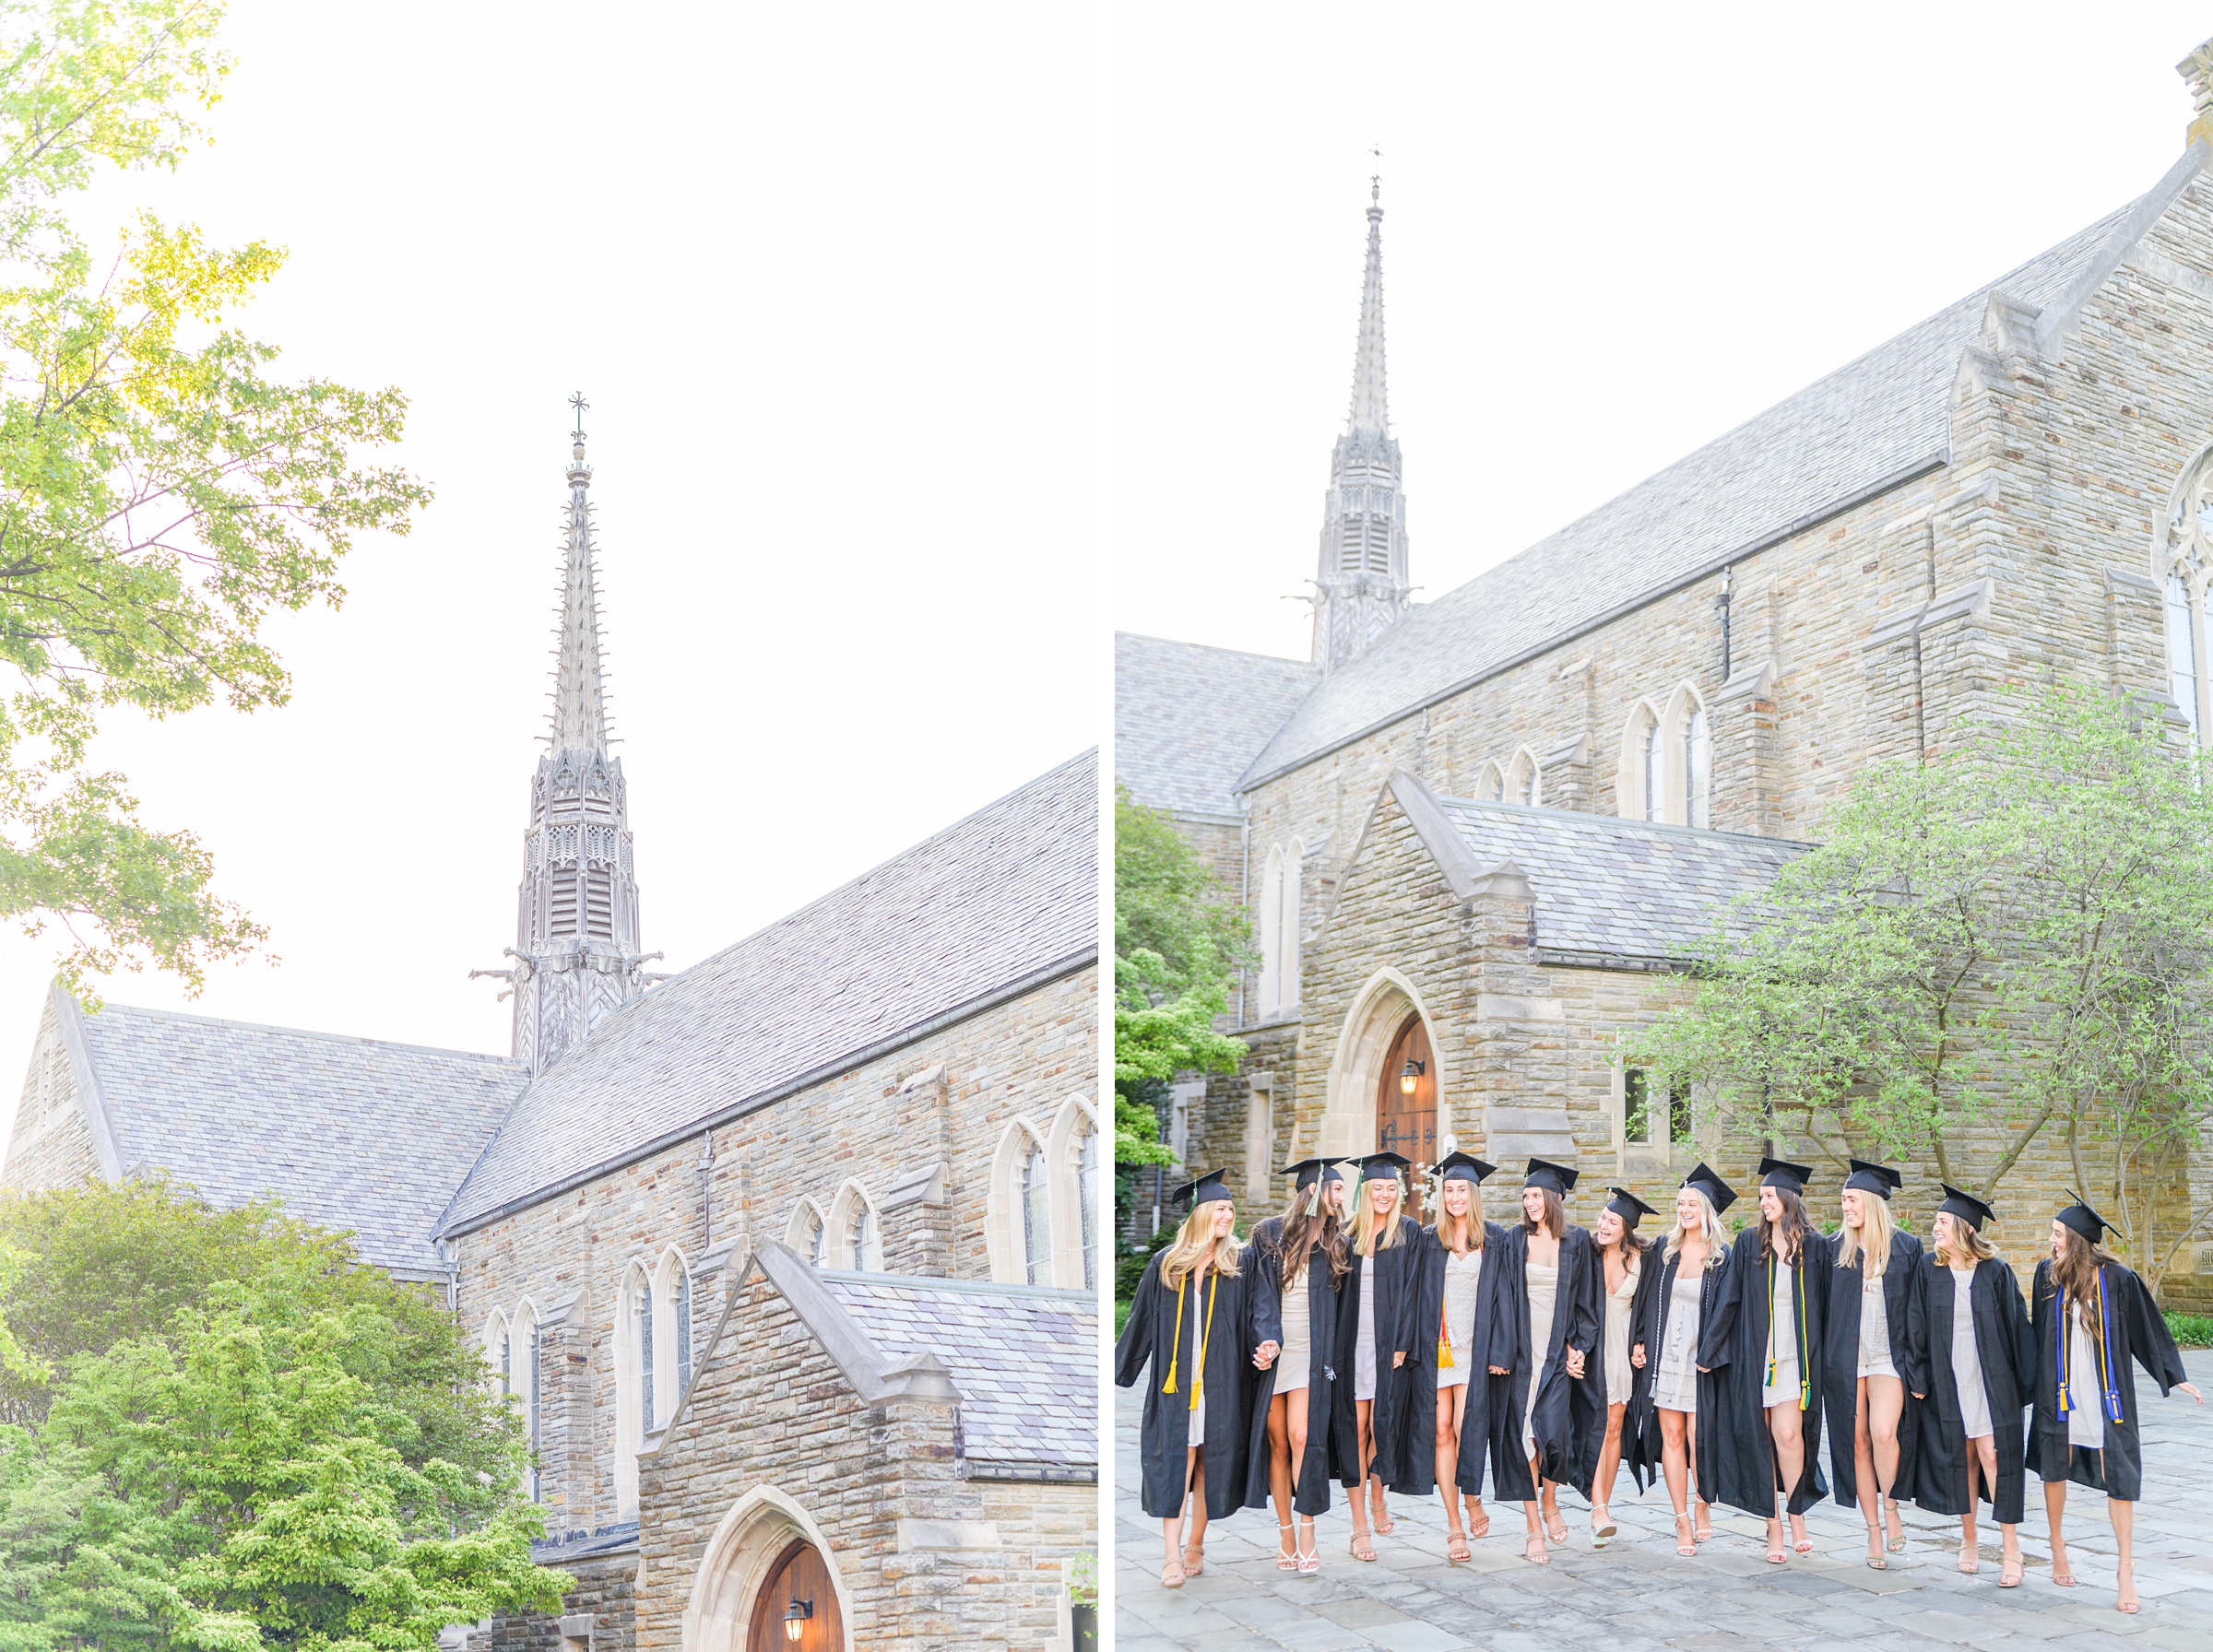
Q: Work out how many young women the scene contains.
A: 11